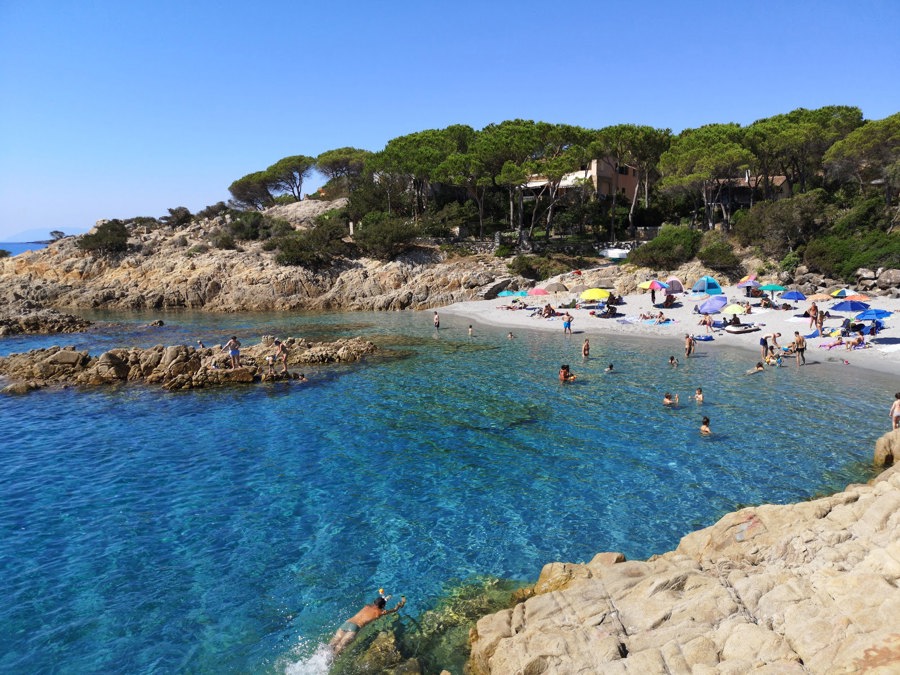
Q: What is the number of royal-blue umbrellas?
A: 3